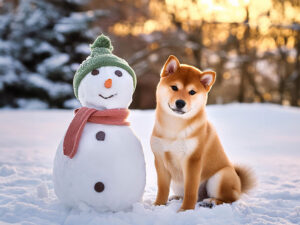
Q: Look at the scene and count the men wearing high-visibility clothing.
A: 0